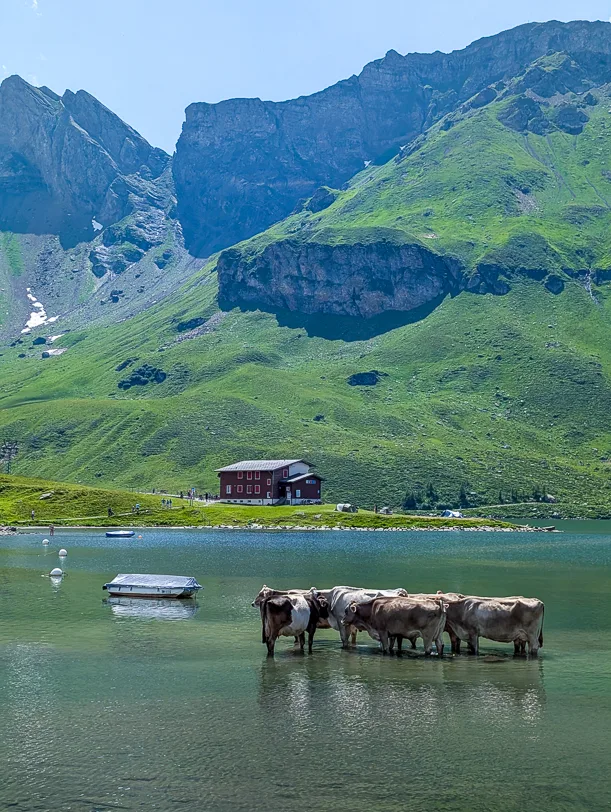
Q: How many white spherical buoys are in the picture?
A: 3